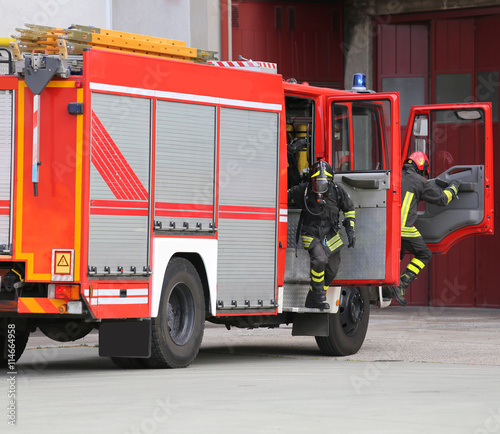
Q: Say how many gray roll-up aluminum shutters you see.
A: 4